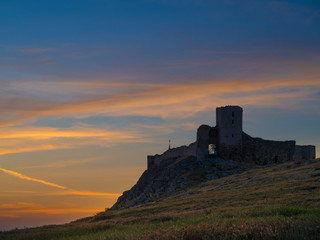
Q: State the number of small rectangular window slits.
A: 3